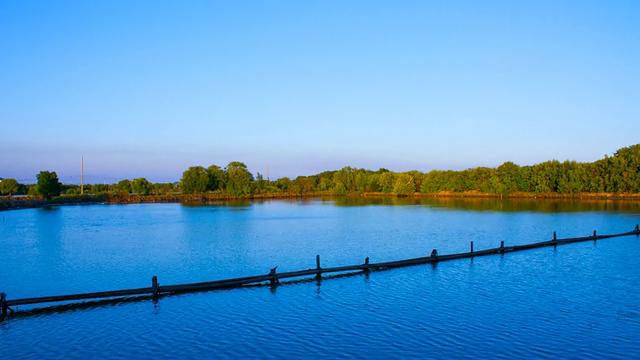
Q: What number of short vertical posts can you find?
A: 11